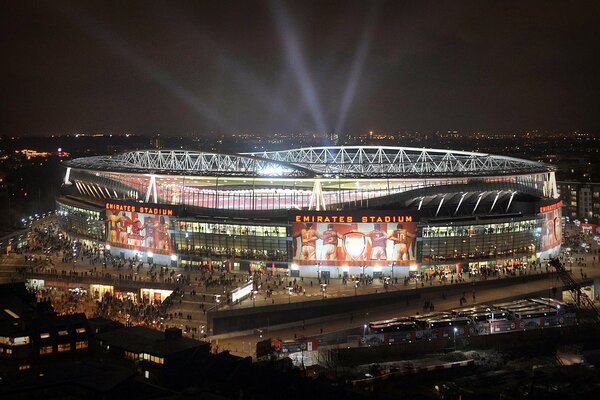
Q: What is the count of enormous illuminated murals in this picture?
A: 3